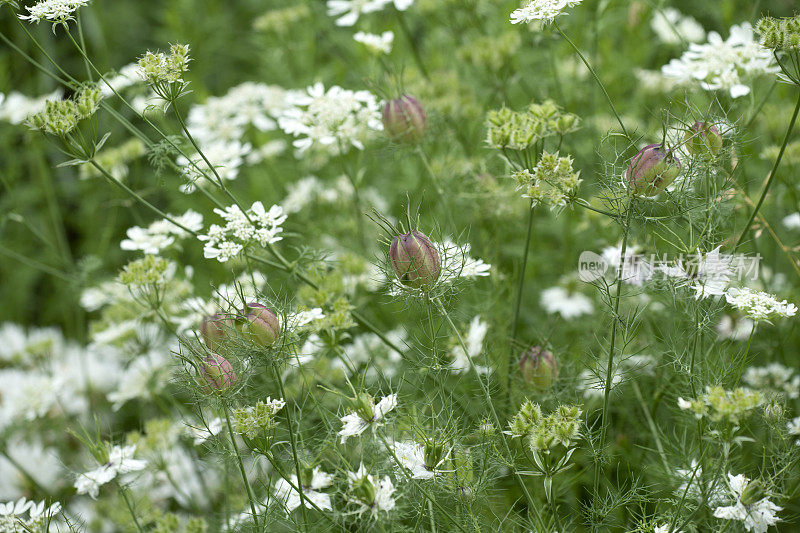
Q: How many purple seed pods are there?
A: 8